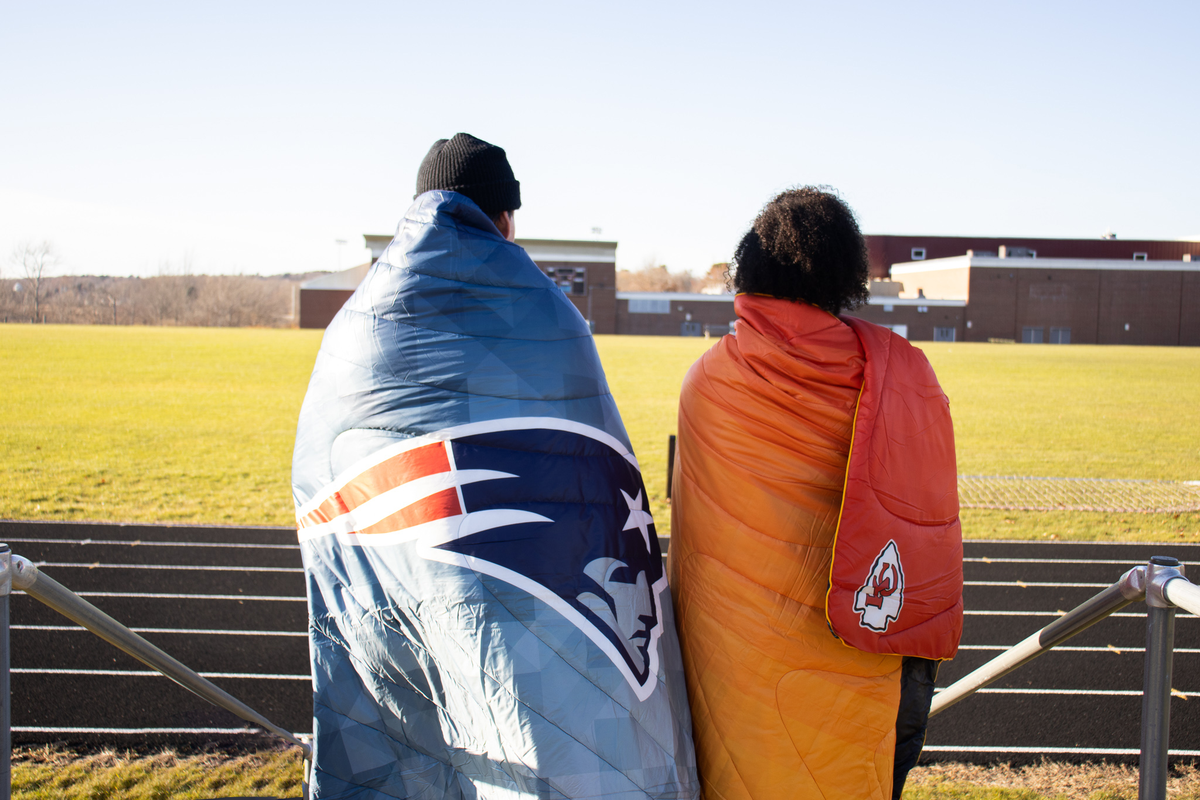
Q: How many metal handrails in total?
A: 2